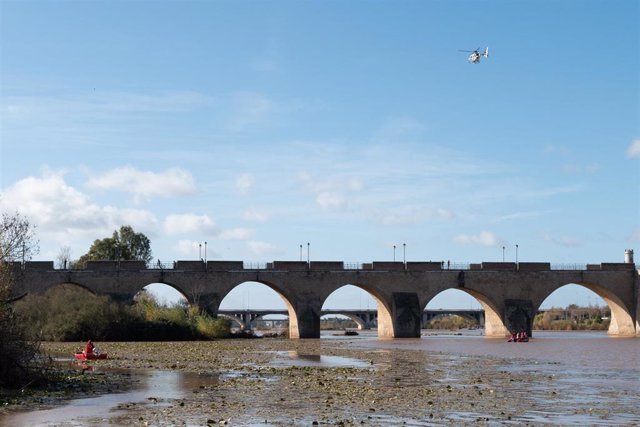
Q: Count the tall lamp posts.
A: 8